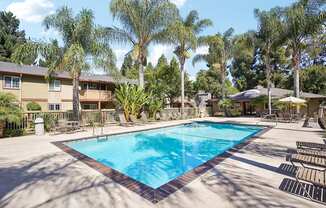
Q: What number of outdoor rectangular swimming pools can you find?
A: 1